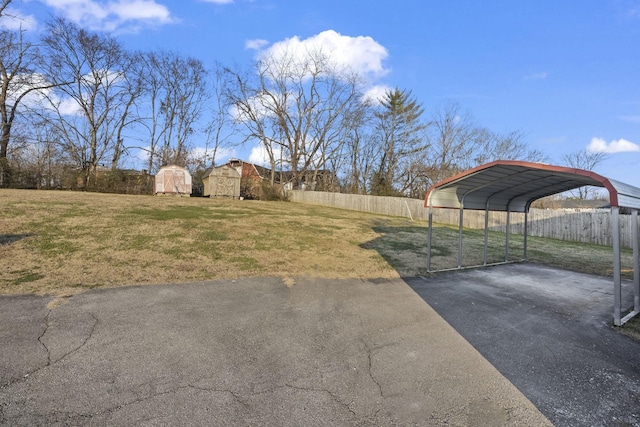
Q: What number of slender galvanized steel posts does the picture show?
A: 7